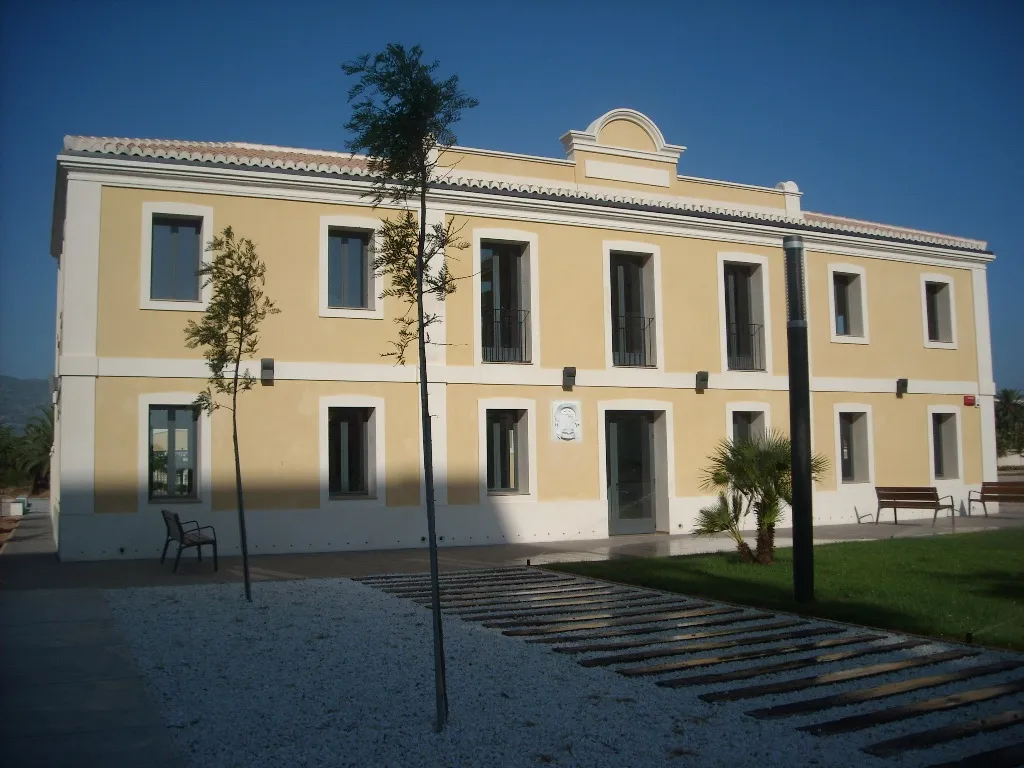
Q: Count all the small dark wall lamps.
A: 4